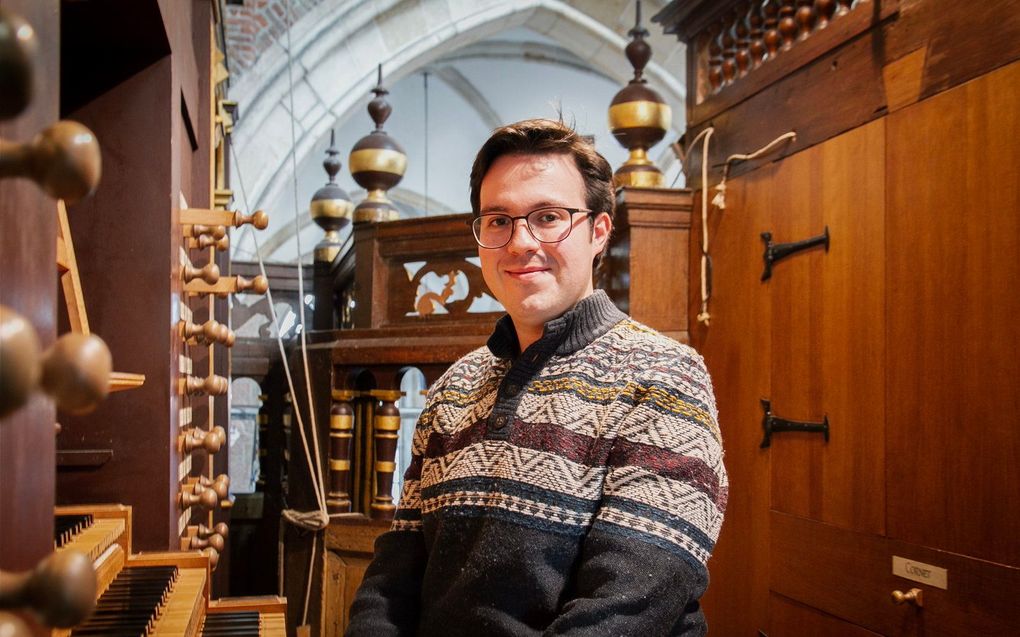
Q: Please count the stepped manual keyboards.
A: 3